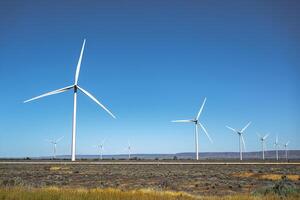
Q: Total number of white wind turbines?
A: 9